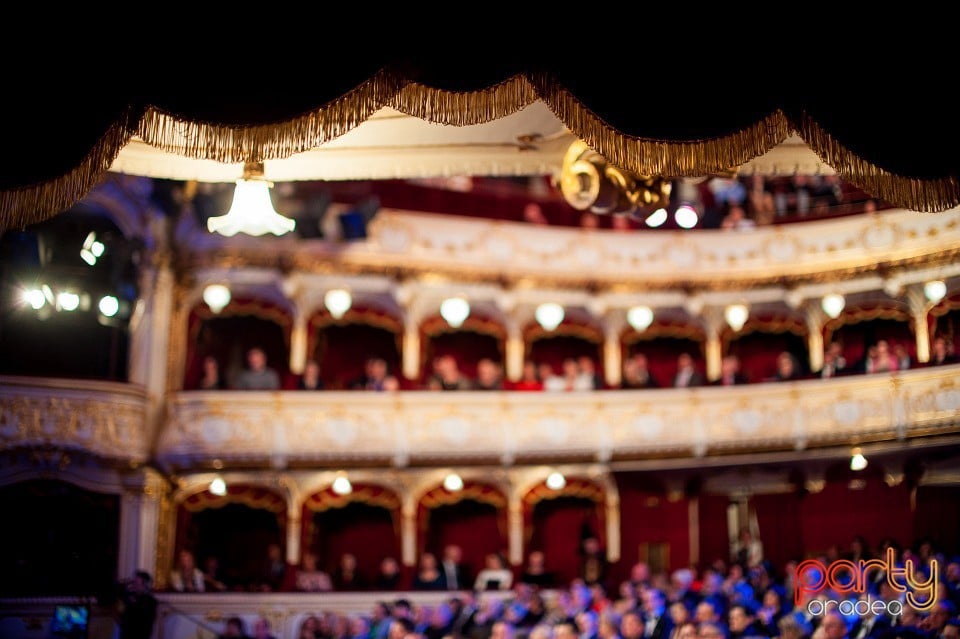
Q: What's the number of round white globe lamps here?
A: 13